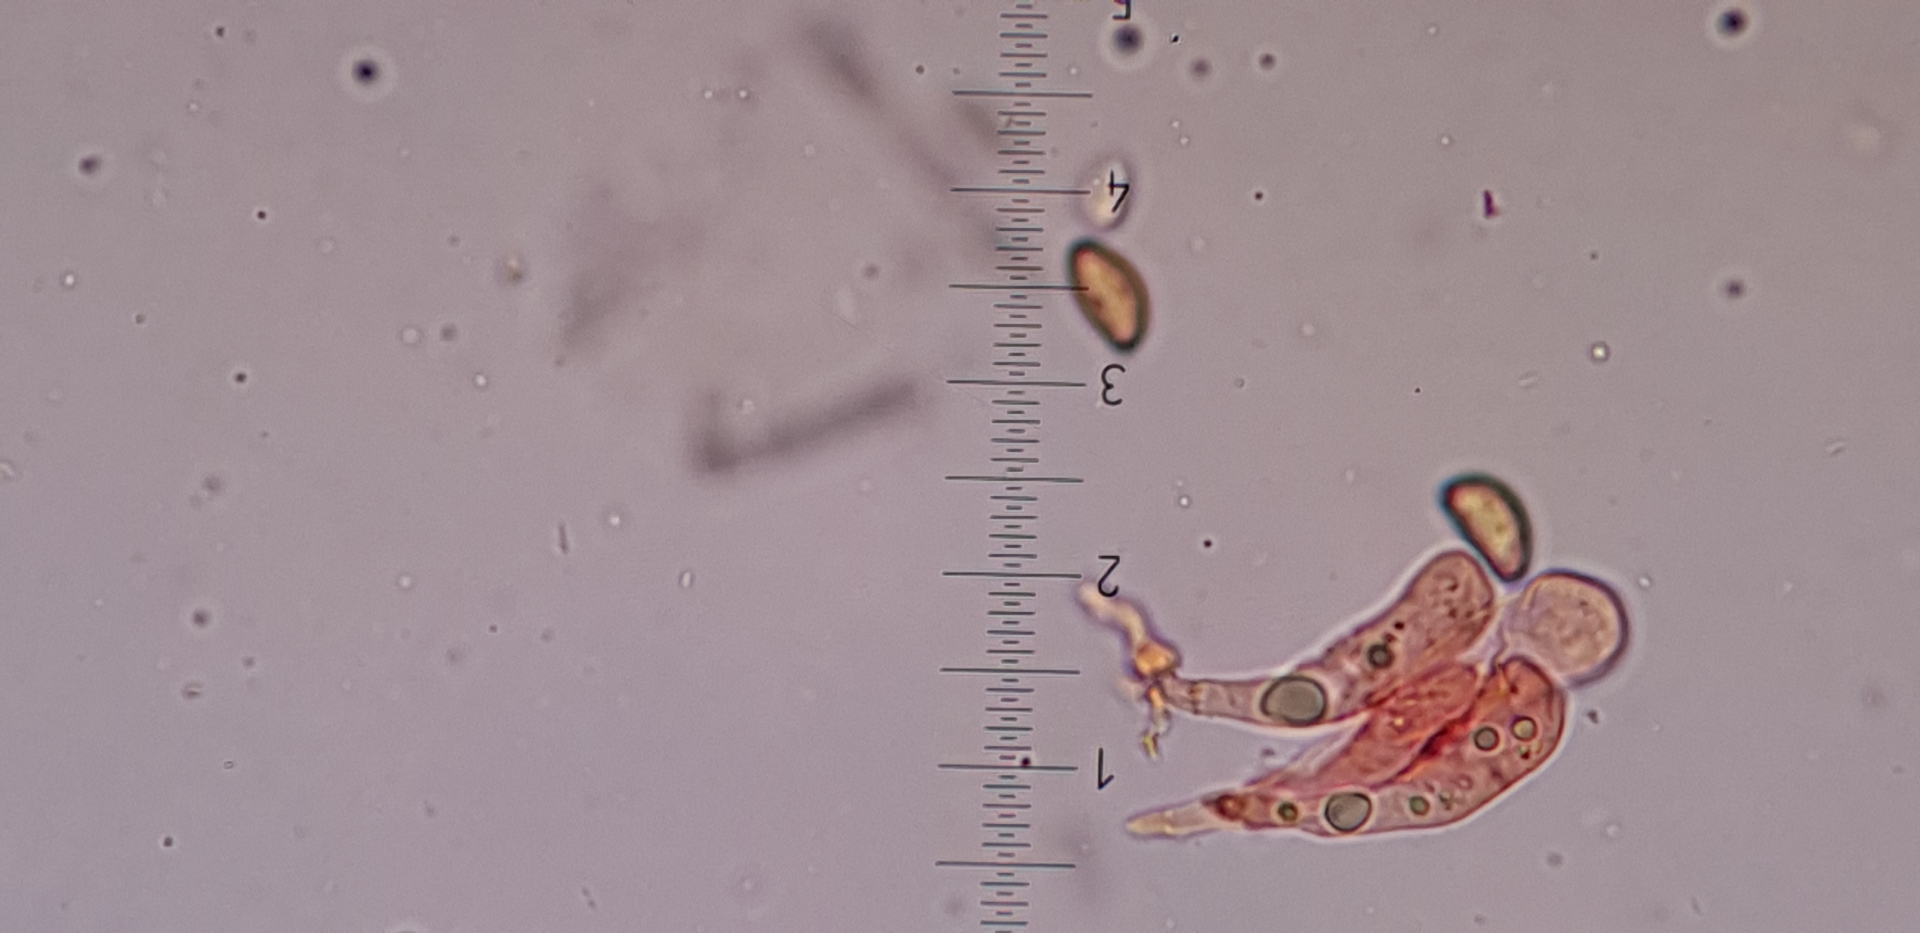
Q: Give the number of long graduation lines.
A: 9